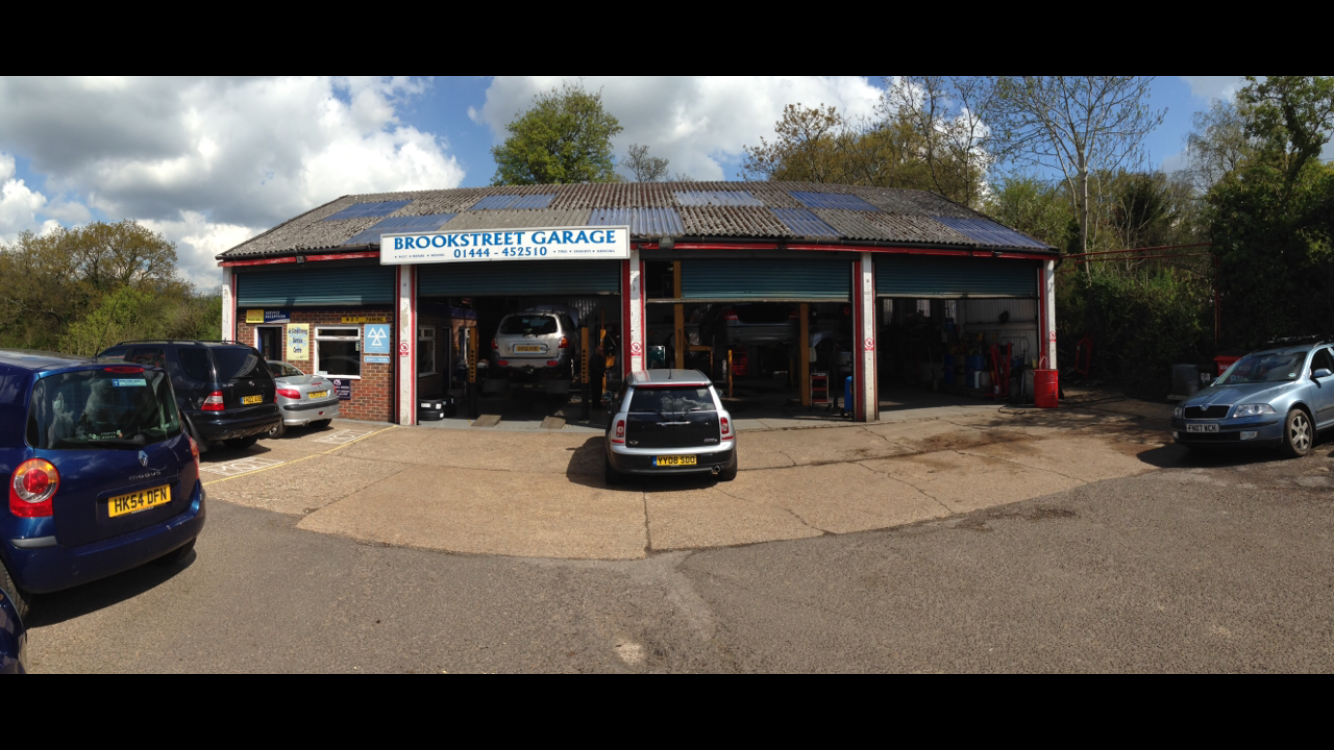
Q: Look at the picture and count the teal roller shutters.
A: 4